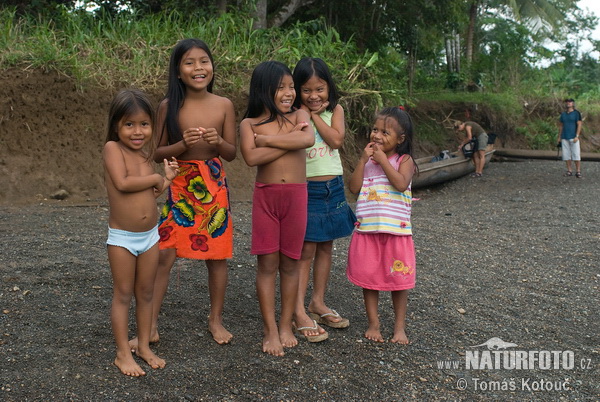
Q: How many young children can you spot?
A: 5